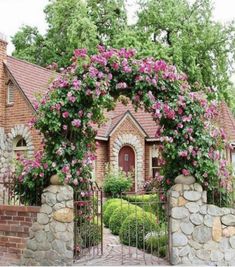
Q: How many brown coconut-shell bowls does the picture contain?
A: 0